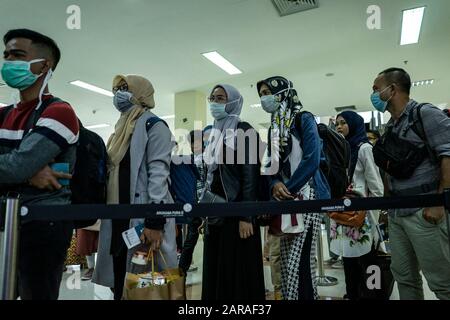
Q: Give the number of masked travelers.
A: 5